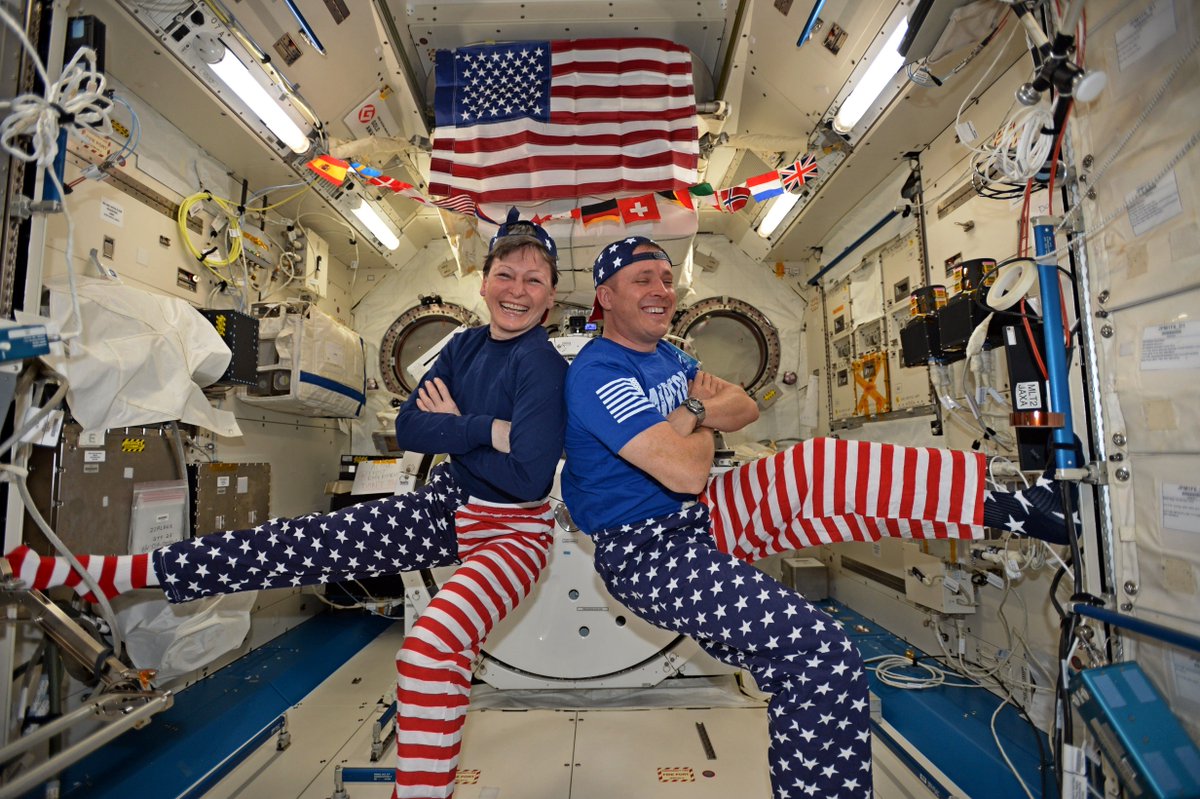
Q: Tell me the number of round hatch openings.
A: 2